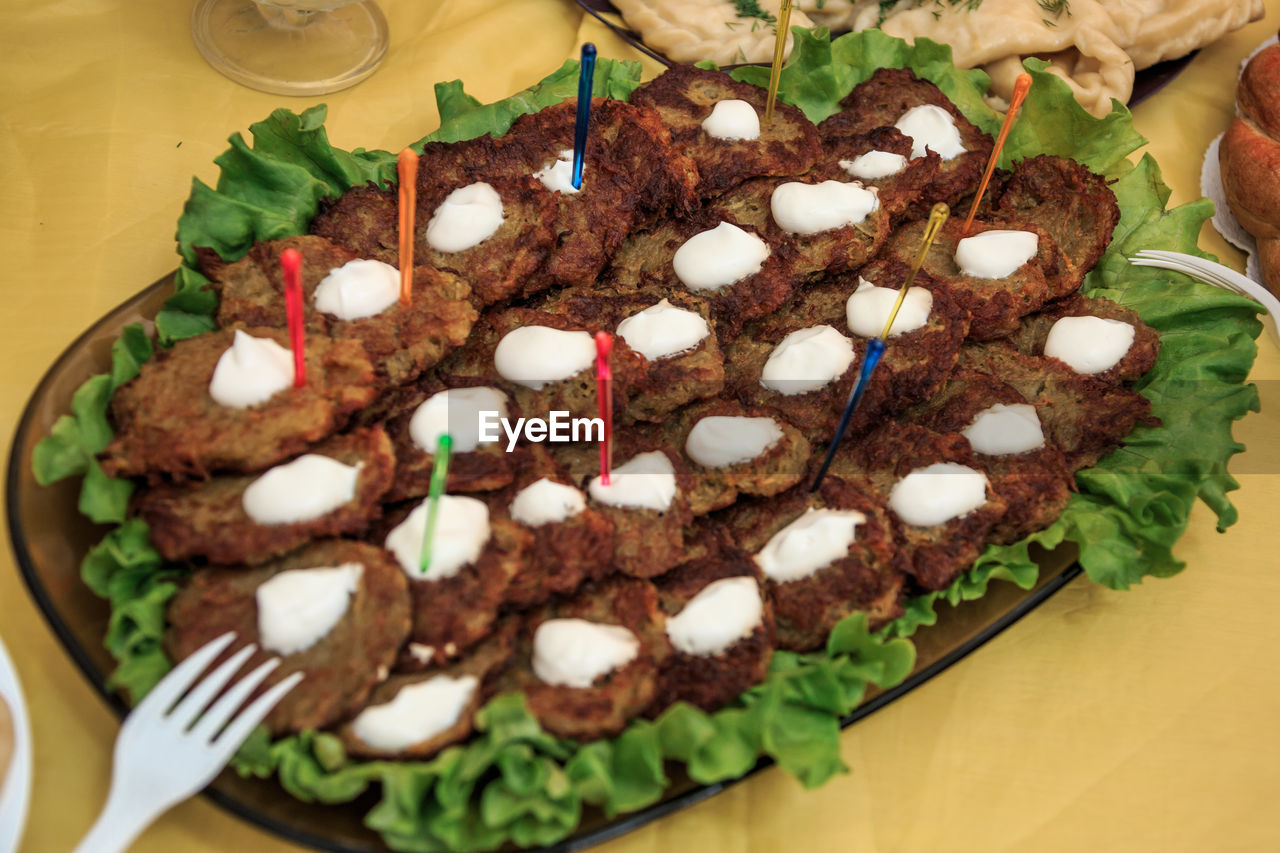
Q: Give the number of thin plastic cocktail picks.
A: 9